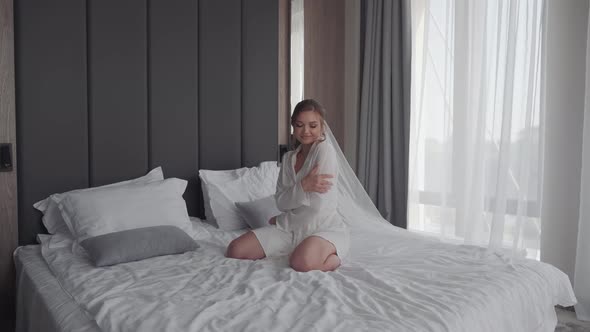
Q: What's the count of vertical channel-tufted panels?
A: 5